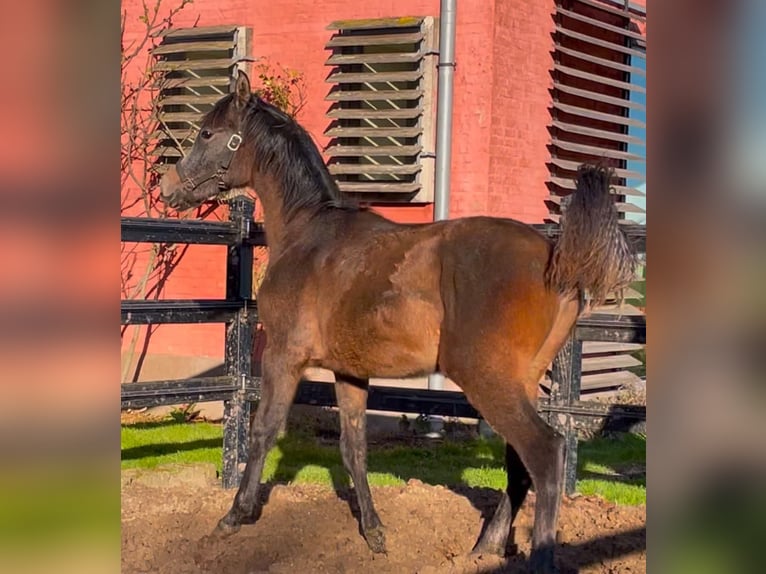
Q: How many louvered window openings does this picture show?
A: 3